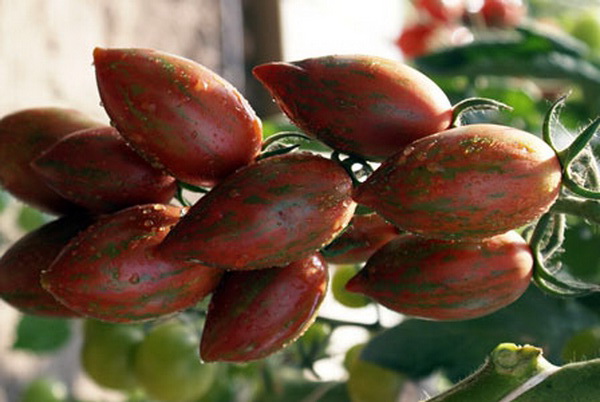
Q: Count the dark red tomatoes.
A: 11